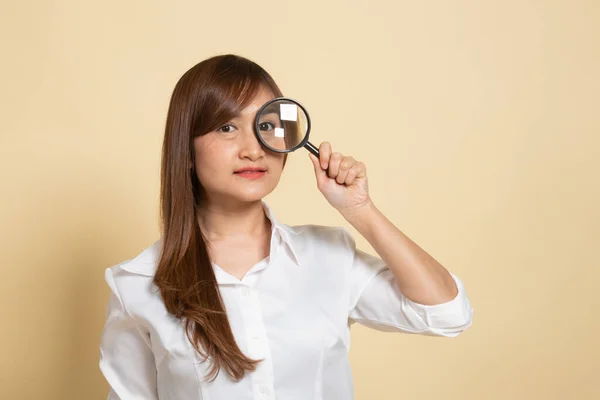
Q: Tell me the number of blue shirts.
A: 0